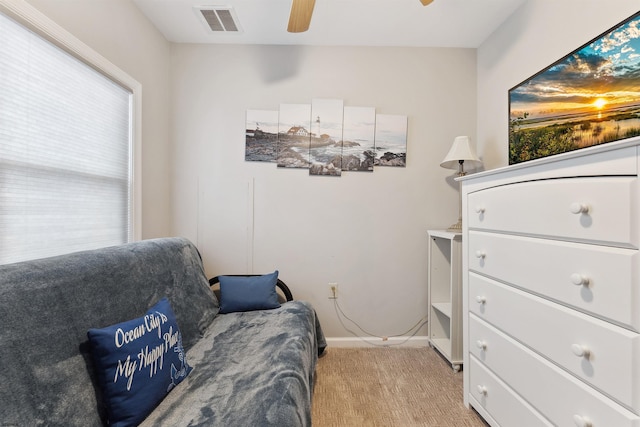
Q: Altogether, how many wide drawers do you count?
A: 5